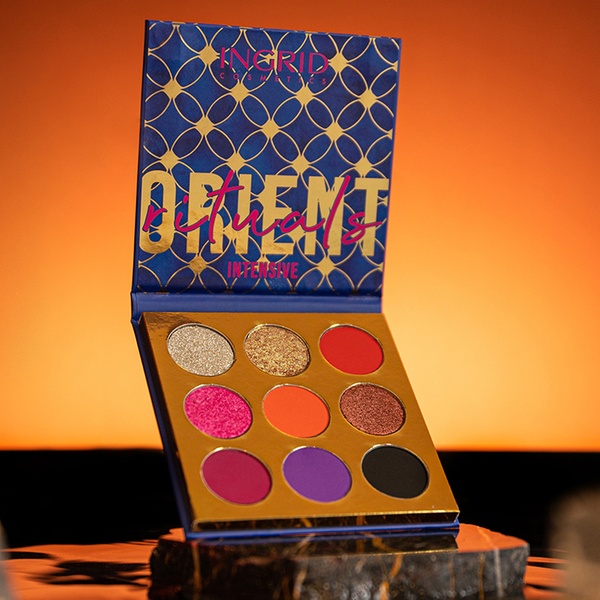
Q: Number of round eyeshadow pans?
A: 9